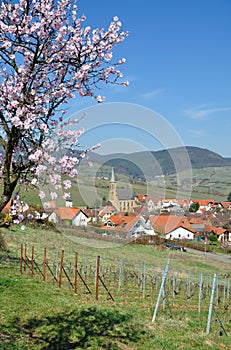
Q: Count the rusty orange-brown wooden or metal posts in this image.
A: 7